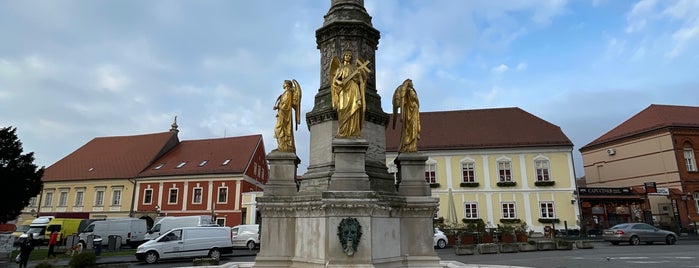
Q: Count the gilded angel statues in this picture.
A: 3